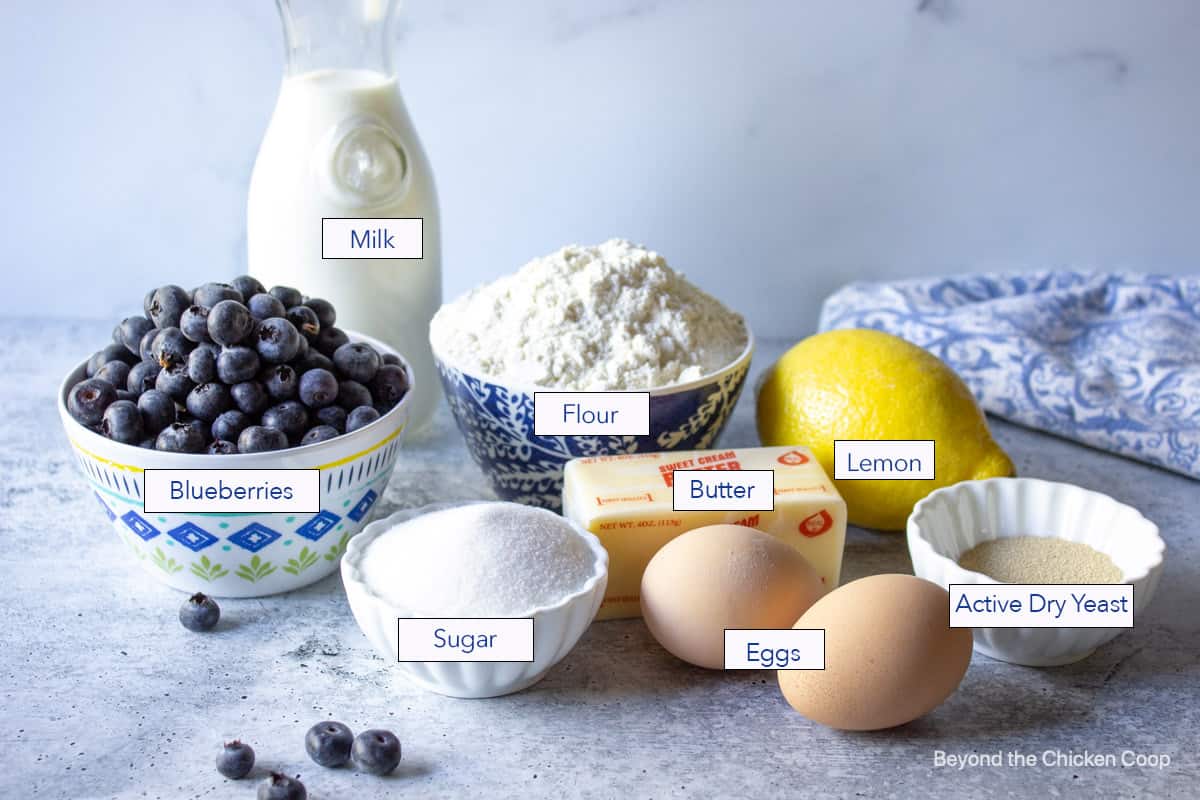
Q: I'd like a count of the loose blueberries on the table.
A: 5